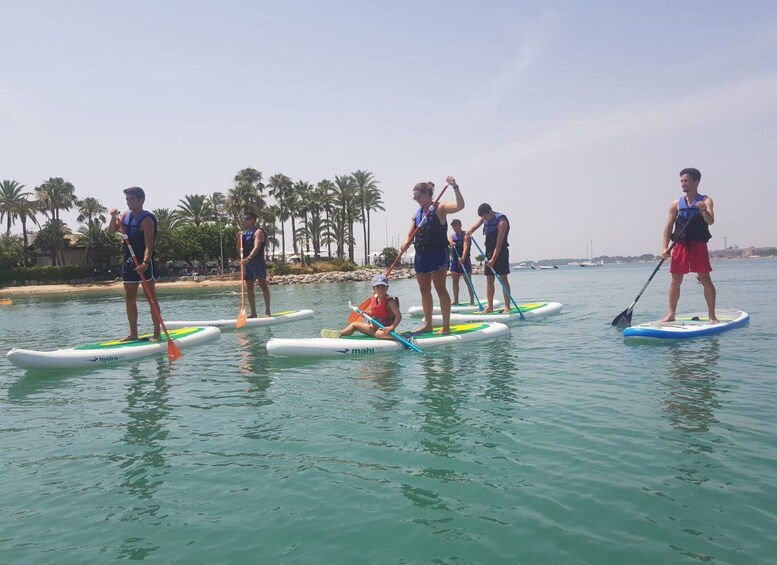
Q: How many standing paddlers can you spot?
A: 6